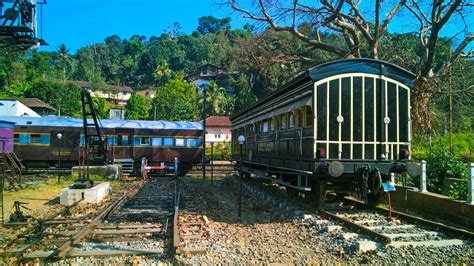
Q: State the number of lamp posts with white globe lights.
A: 2